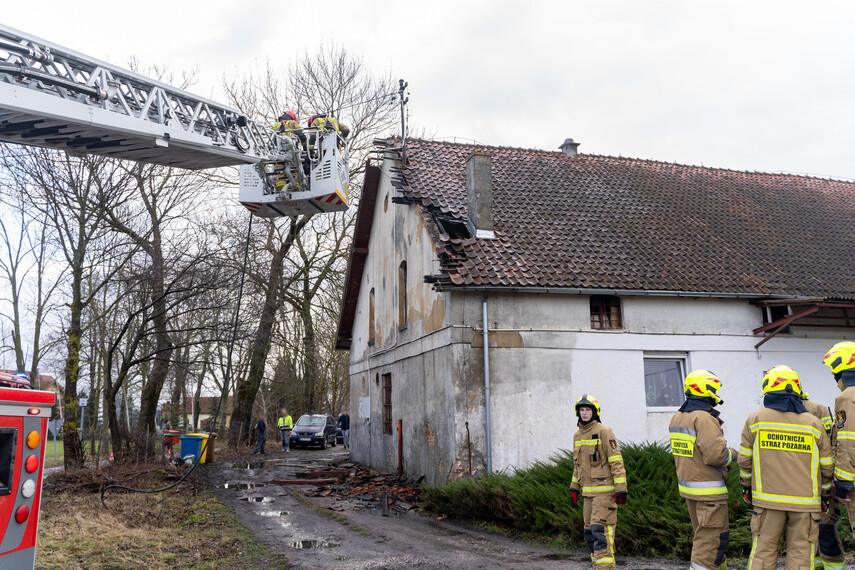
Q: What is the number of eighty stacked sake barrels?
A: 0